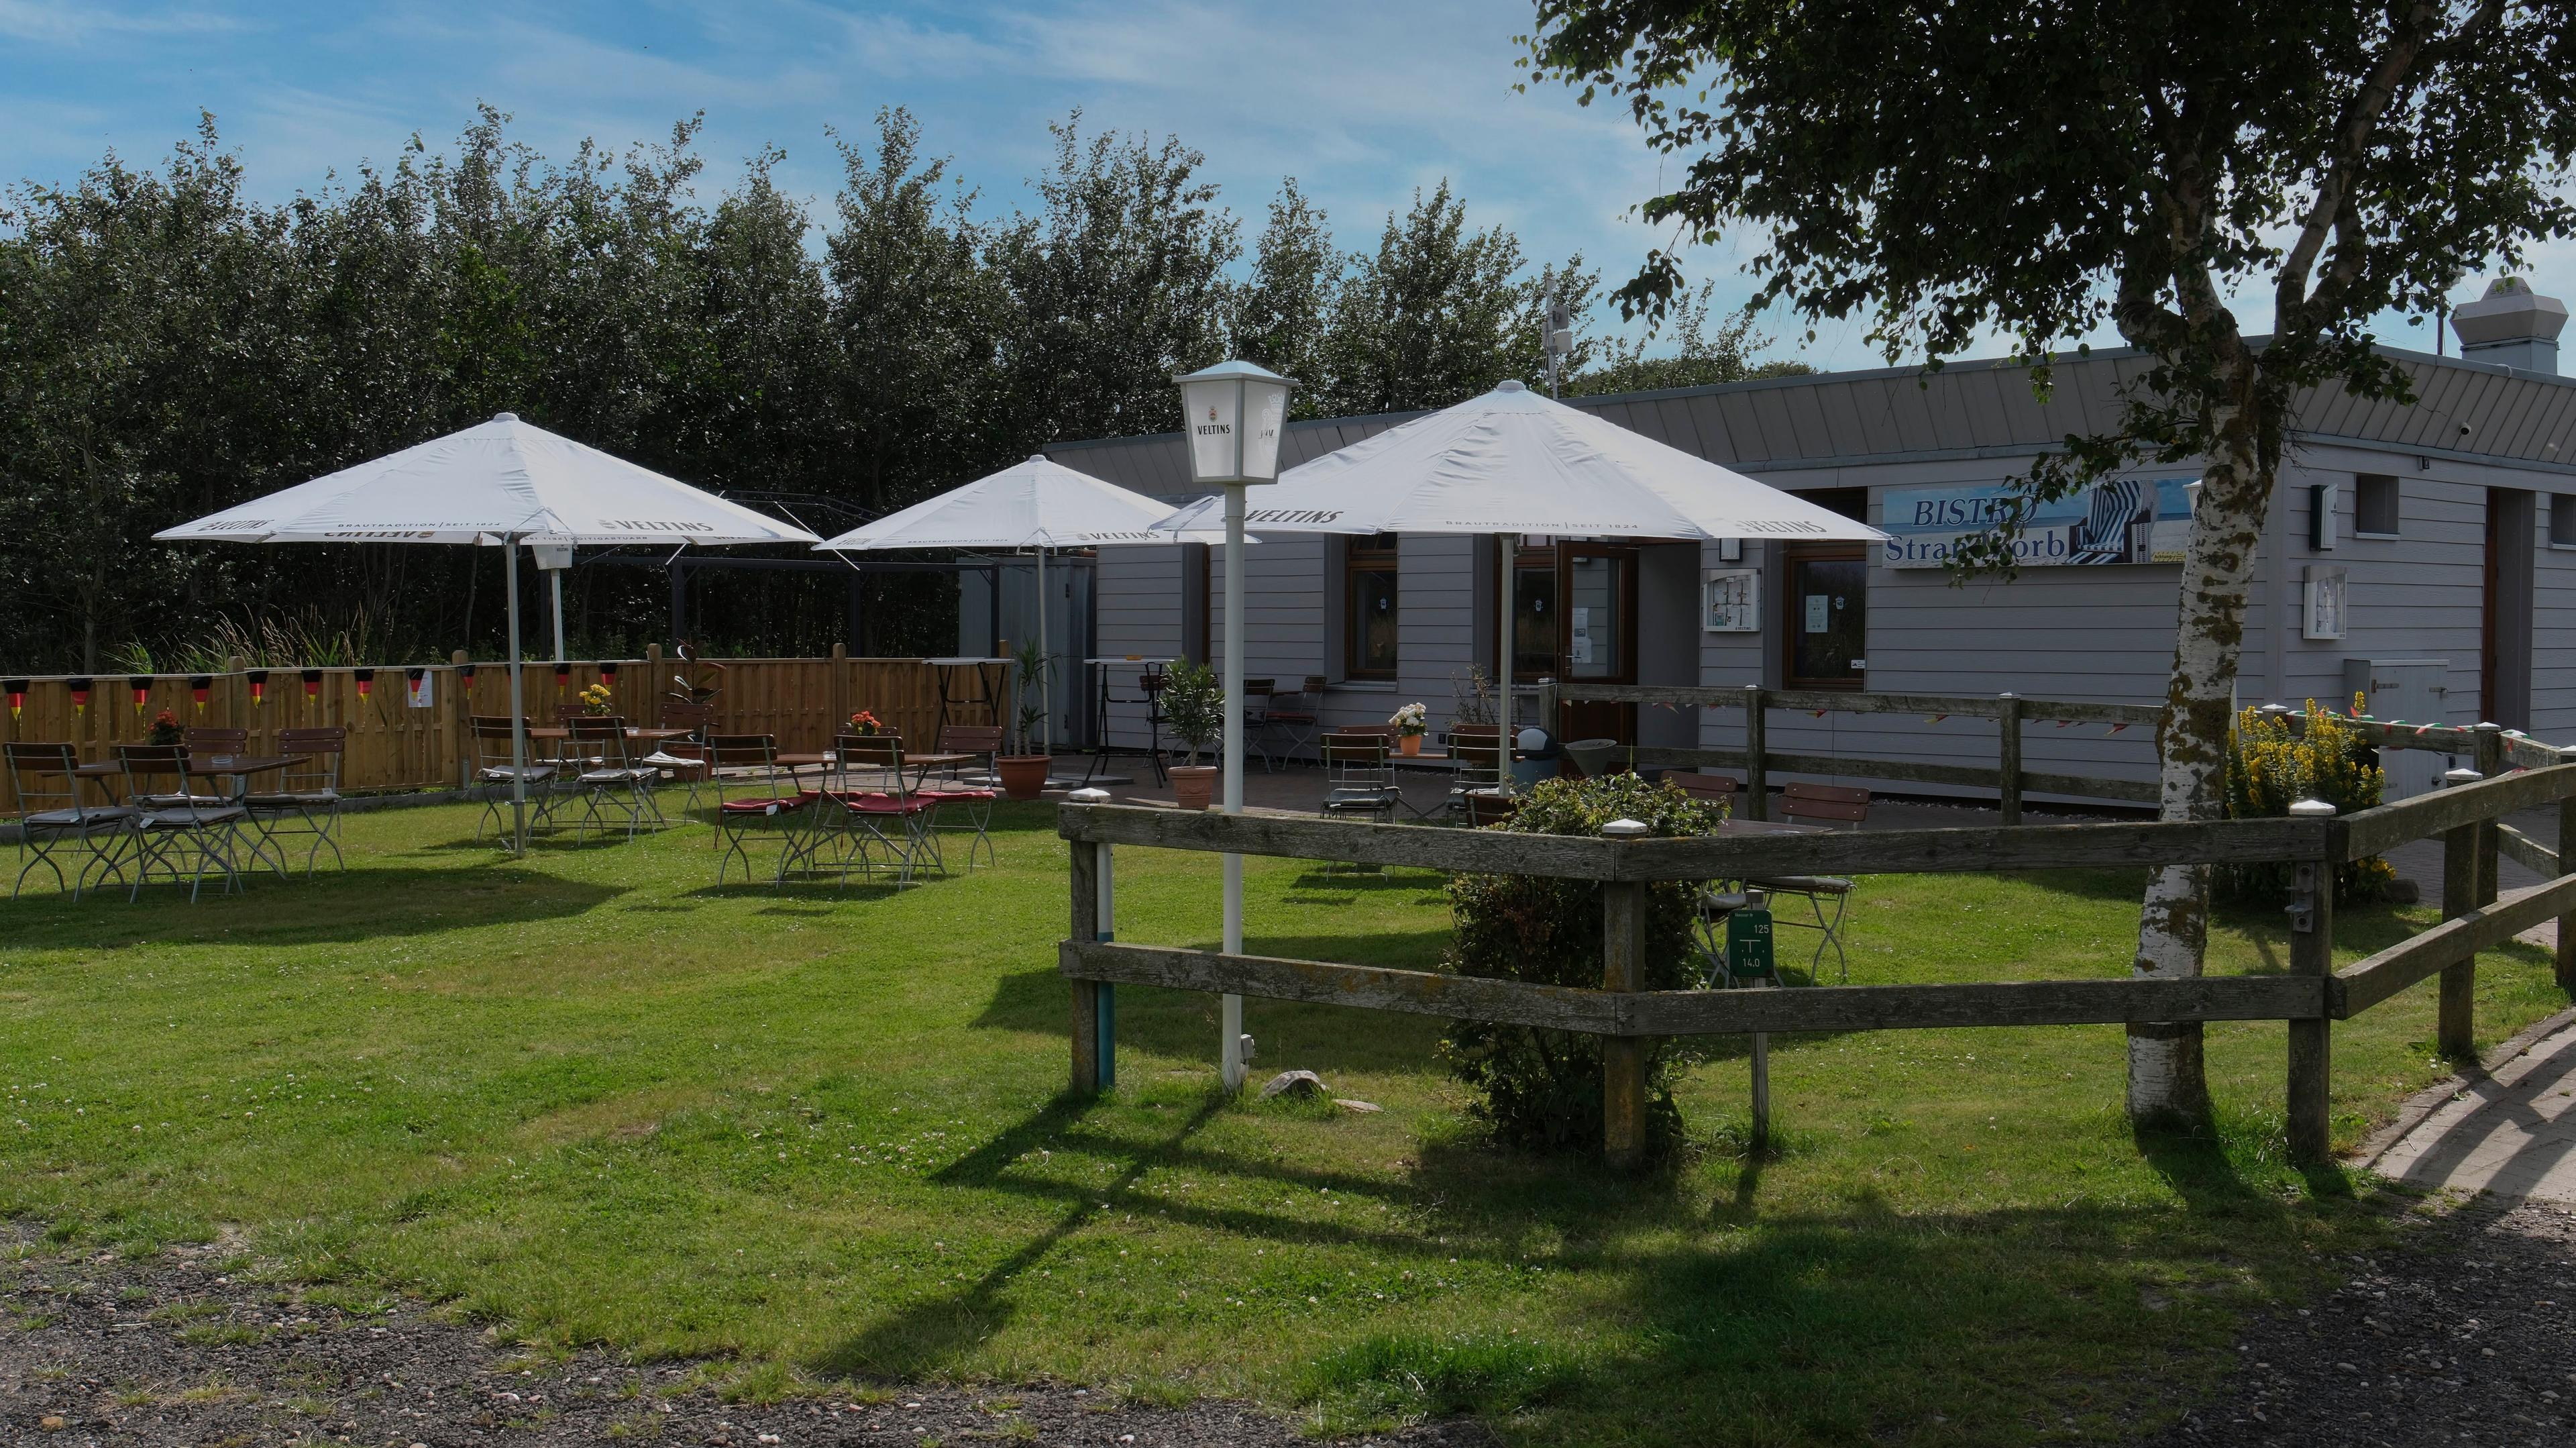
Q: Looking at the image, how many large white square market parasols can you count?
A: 3